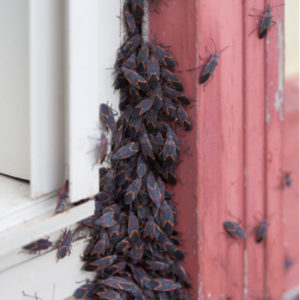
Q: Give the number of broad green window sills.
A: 0